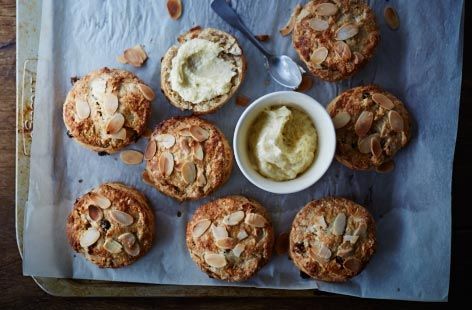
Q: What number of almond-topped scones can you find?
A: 7